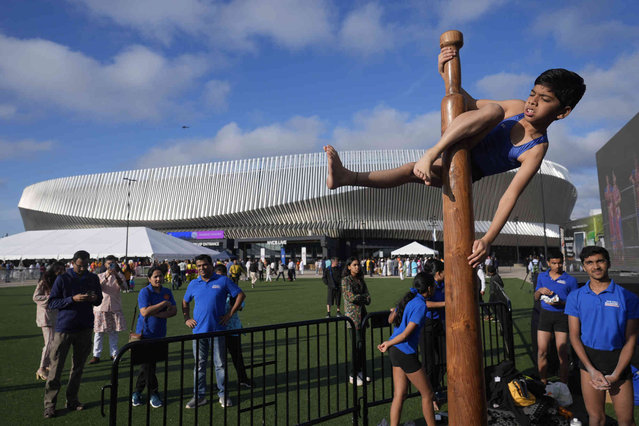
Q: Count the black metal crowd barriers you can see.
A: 2